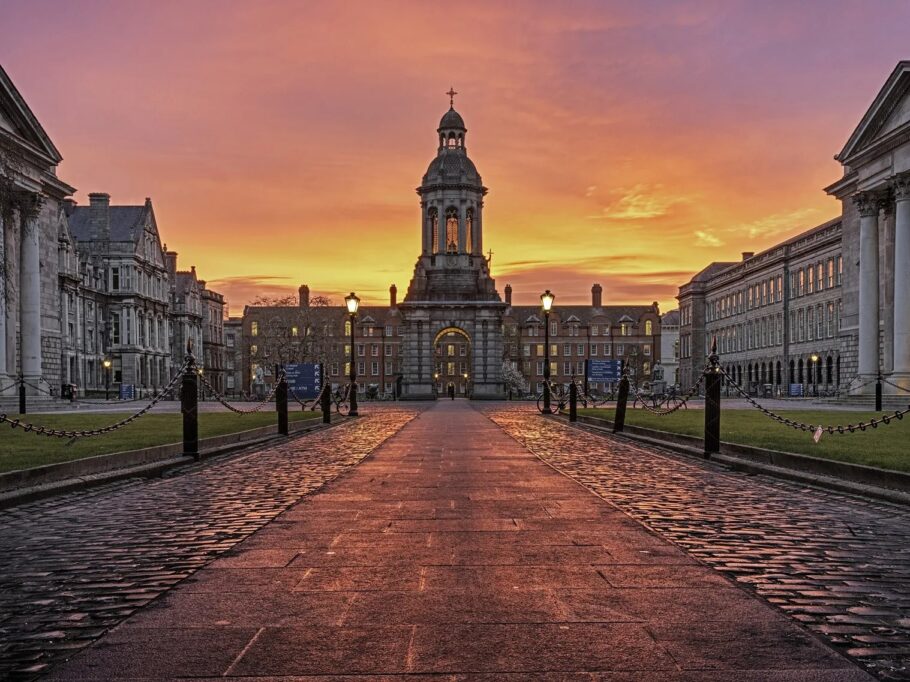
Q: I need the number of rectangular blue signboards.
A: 4